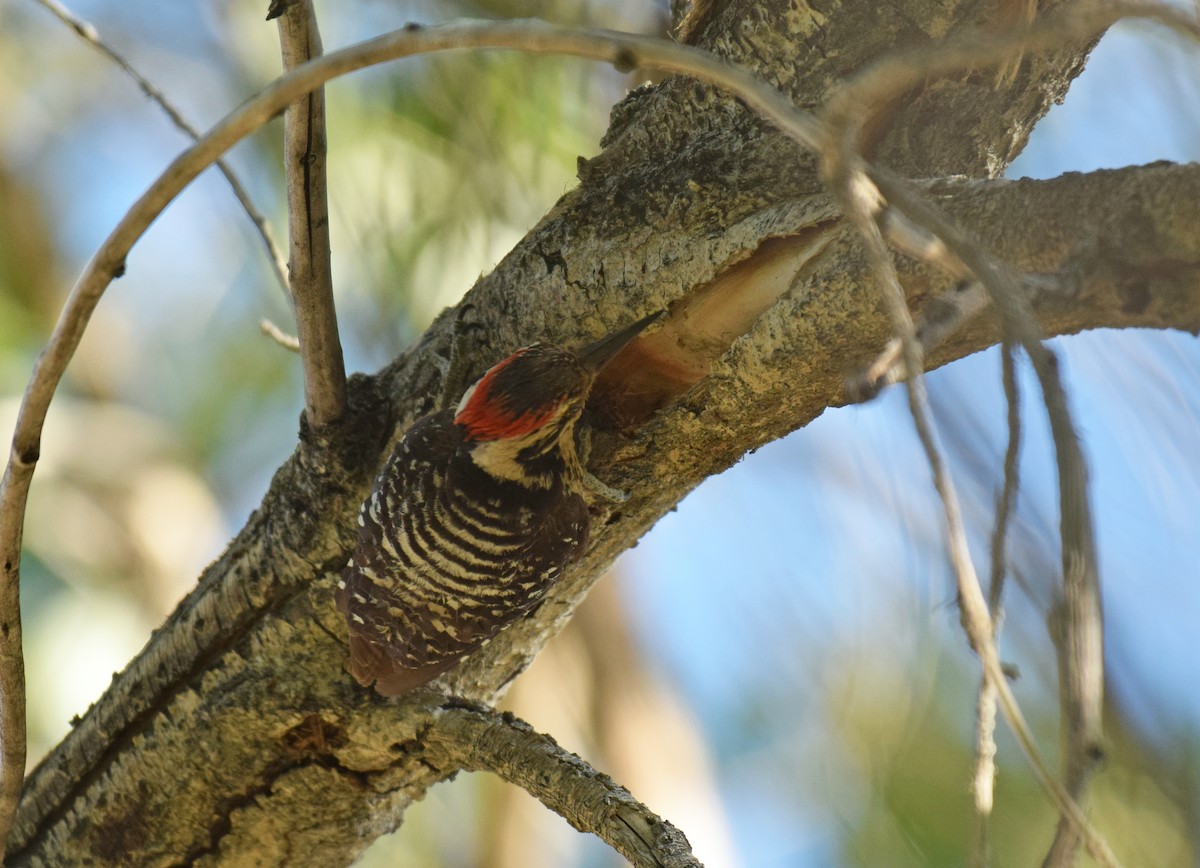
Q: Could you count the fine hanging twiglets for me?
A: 3